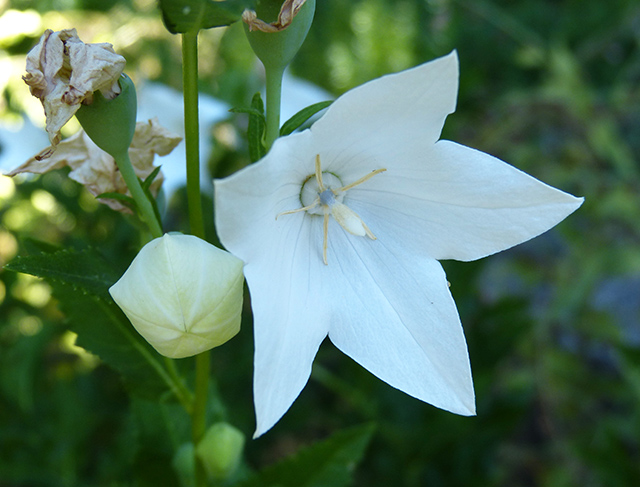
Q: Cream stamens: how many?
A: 5